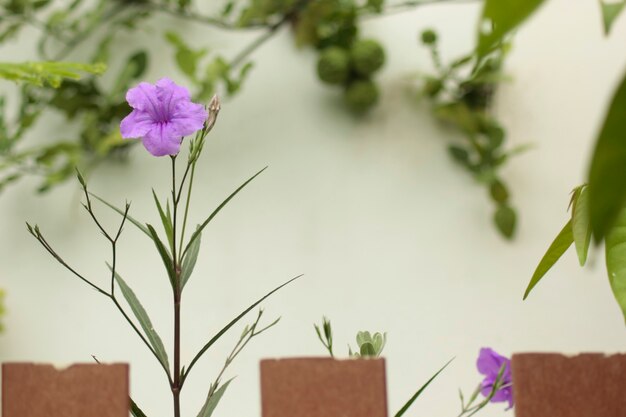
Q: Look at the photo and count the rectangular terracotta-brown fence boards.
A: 3